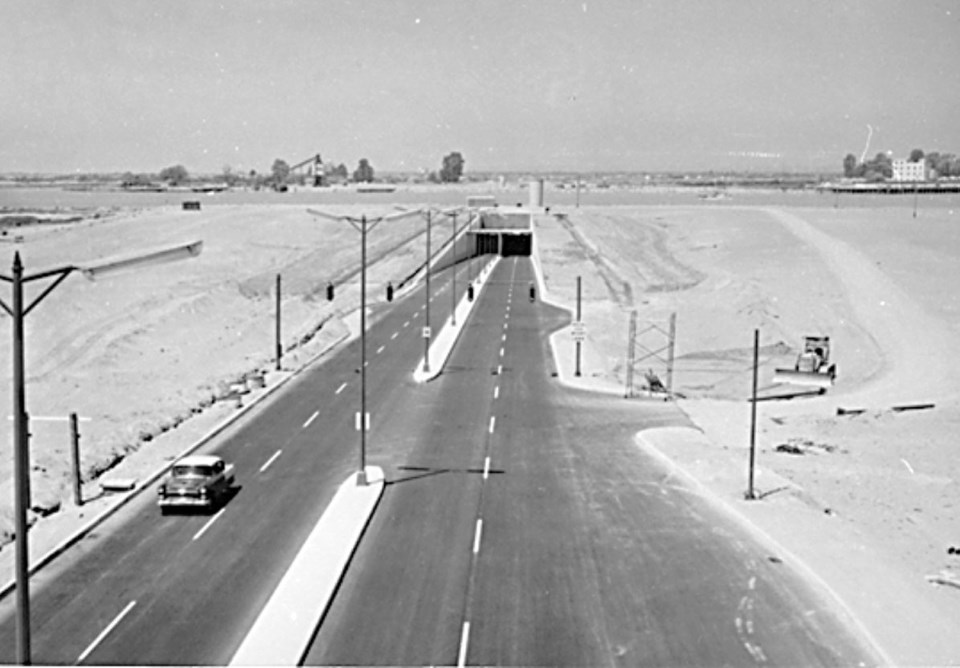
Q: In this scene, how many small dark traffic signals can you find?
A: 4